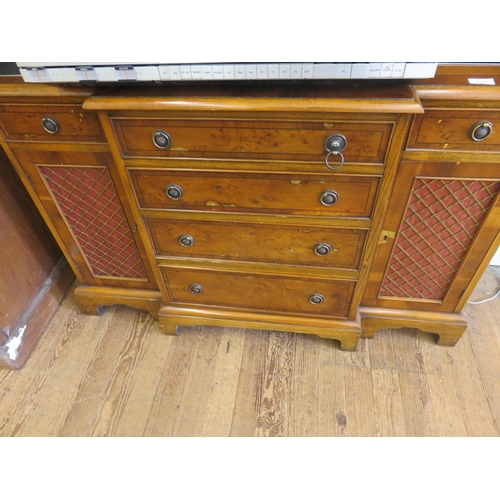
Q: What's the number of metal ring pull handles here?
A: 10